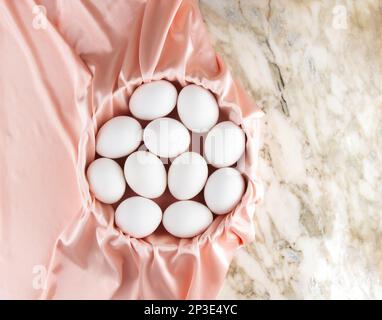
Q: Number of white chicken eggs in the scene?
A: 11